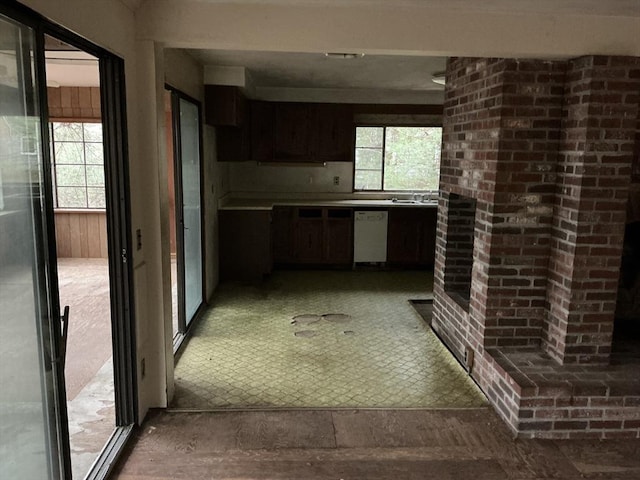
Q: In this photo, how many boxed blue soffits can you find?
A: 0